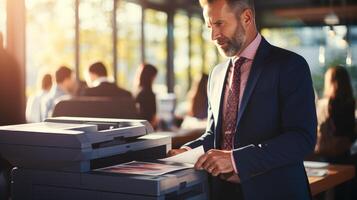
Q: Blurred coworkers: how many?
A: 6